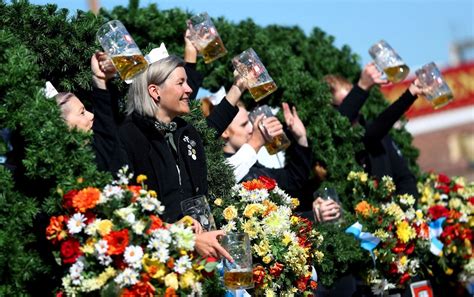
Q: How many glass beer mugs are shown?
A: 9